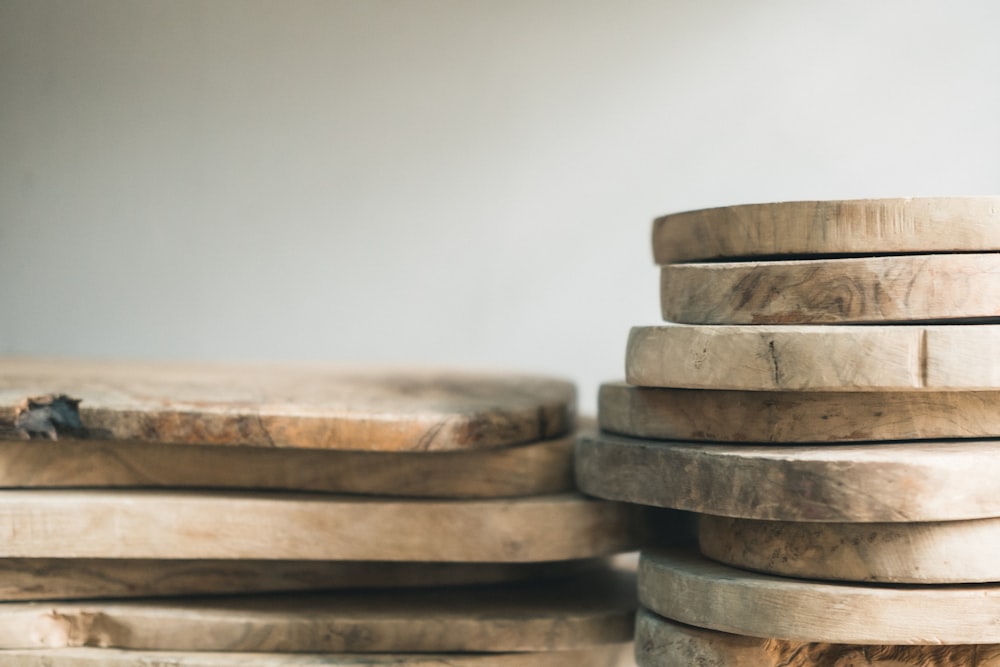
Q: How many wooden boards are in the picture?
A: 14